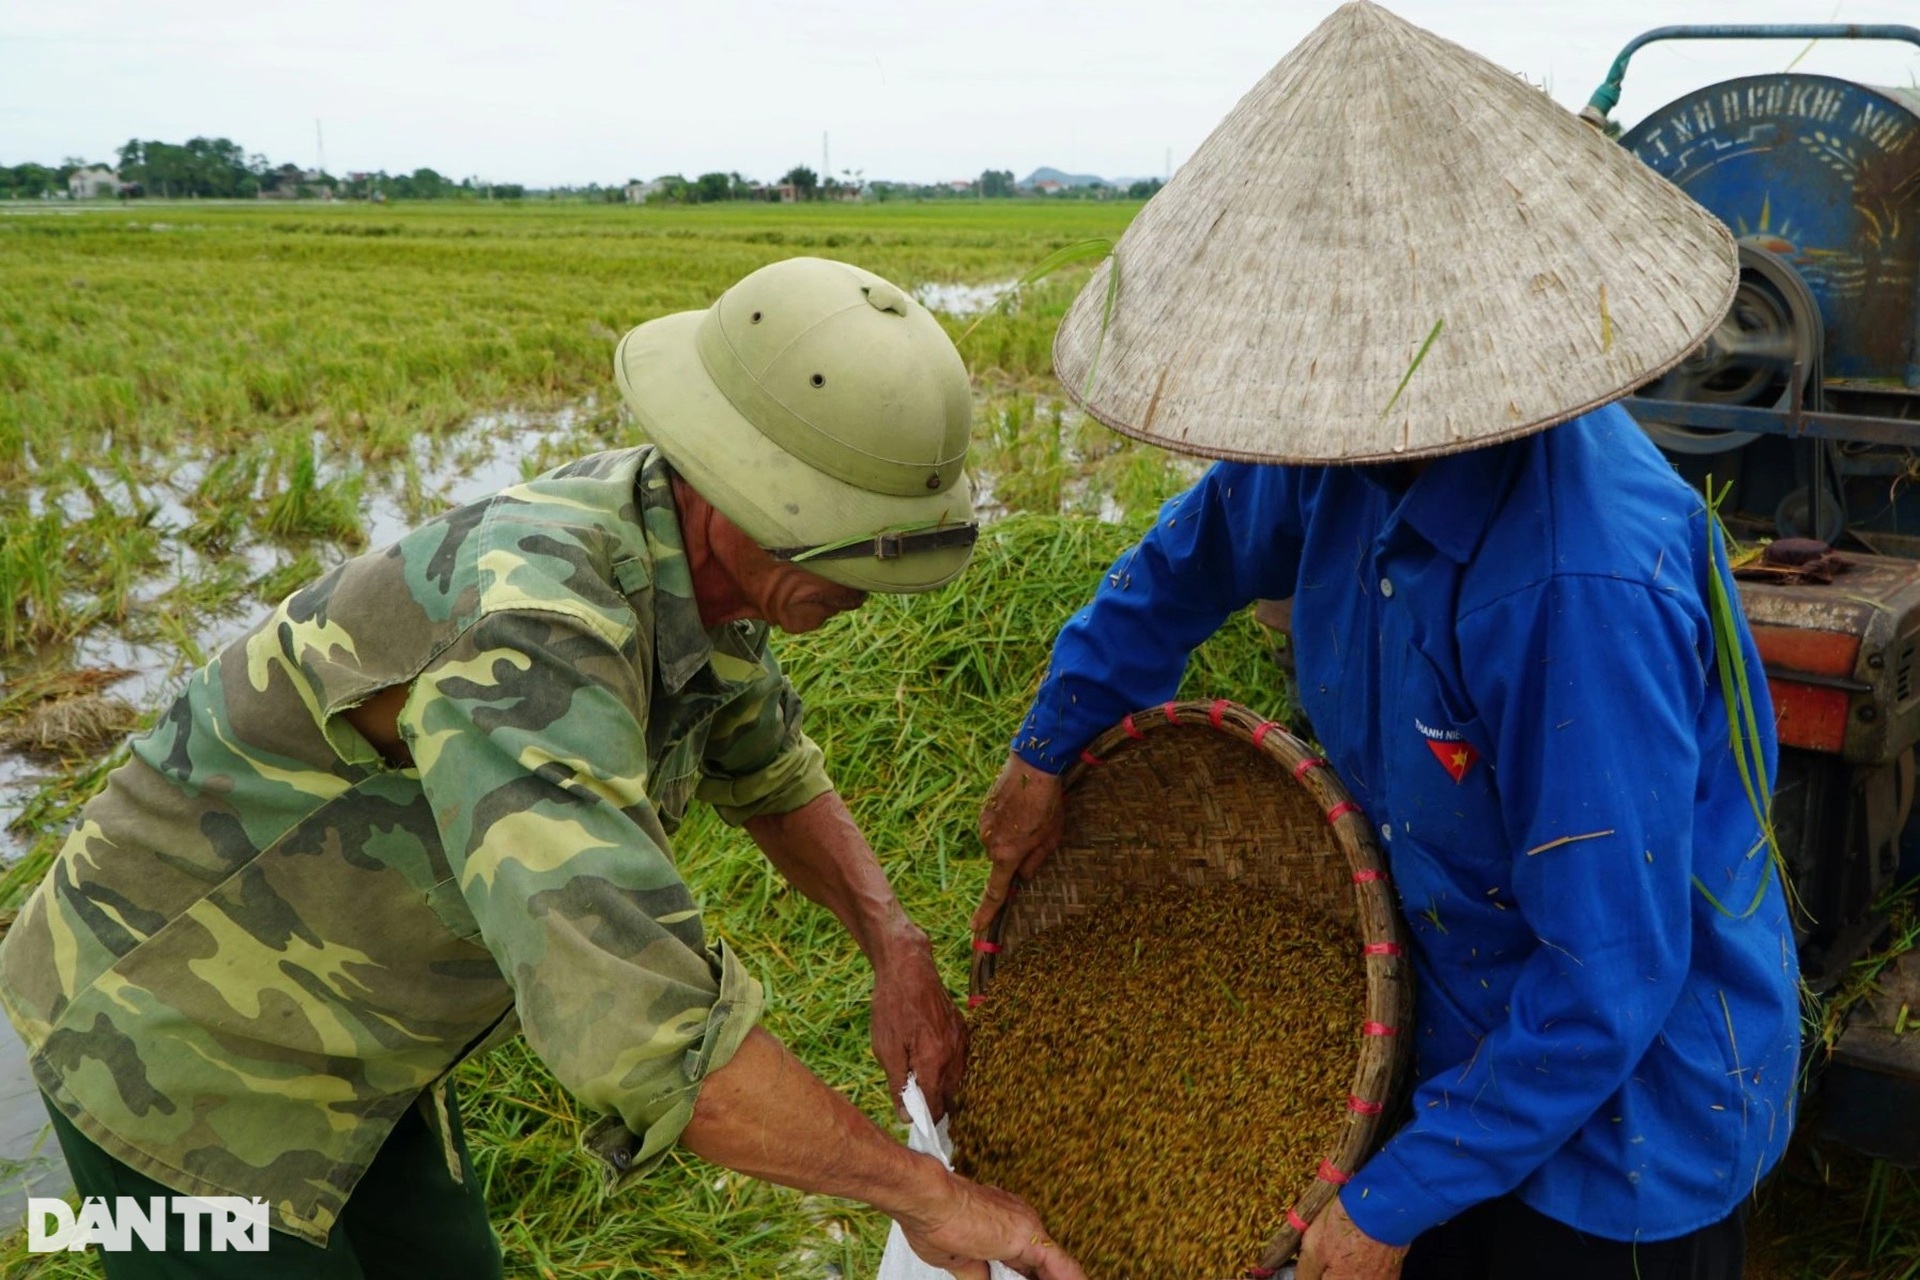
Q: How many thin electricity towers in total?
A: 3